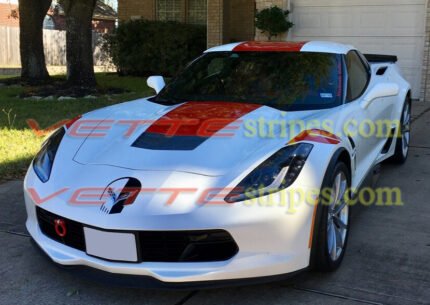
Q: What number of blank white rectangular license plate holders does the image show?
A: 1